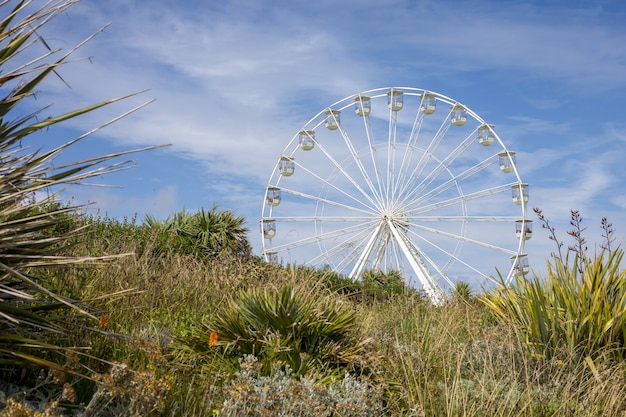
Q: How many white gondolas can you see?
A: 15